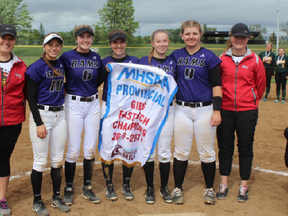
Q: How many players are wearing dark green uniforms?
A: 2